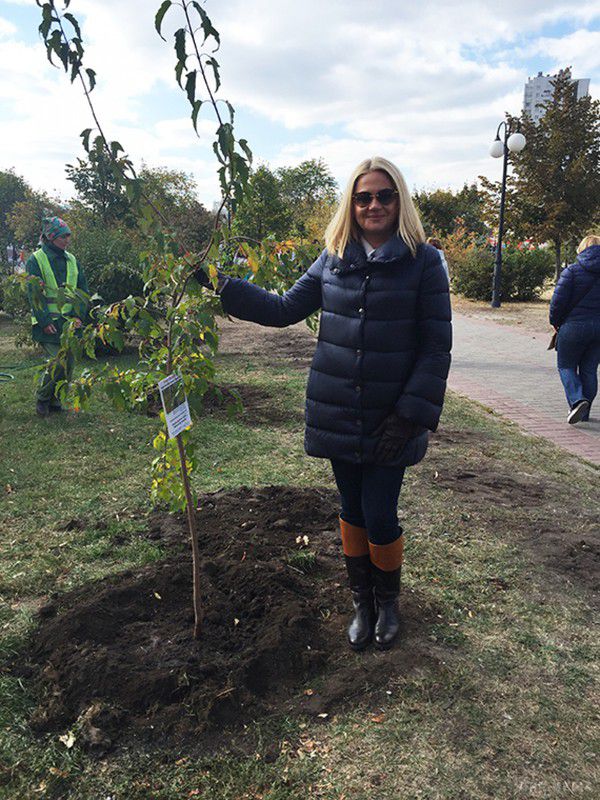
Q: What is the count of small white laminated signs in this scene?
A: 1